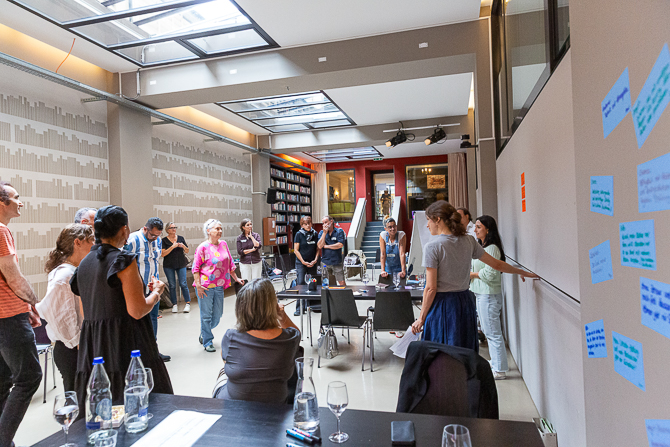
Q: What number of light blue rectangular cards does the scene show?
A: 10